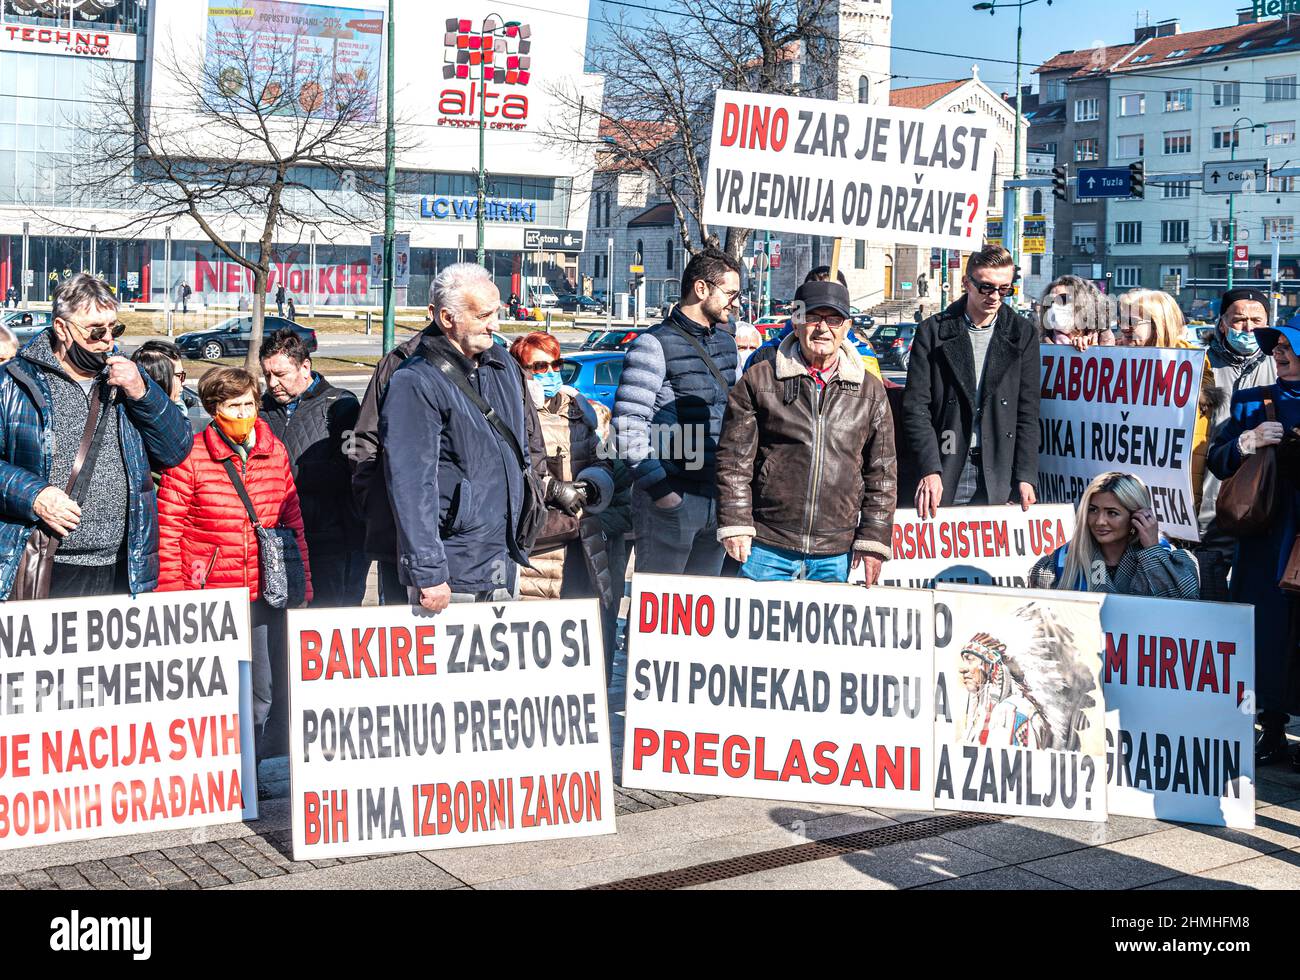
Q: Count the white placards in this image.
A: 8